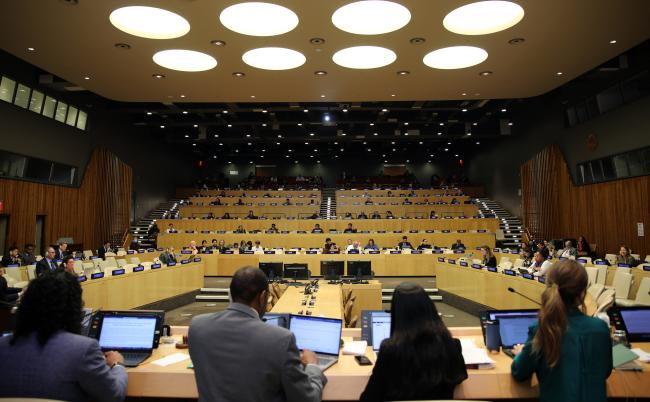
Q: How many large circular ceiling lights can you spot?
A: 8